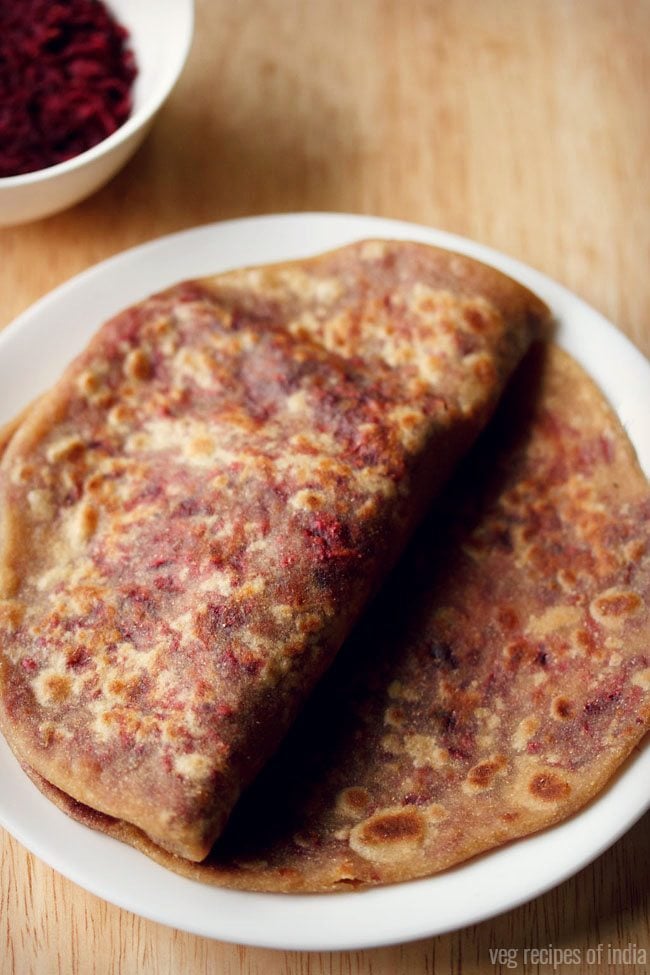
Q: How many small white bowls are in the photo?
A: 1